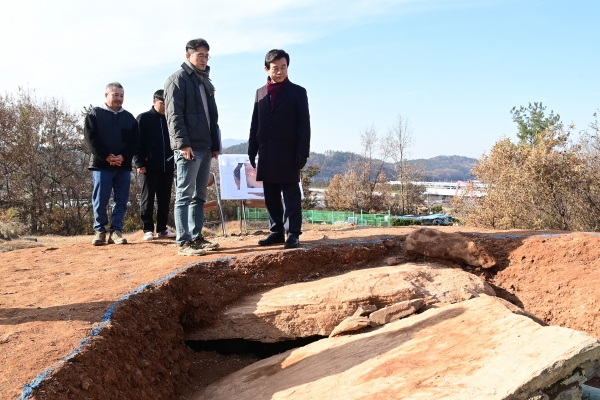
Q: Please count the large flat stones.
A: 2